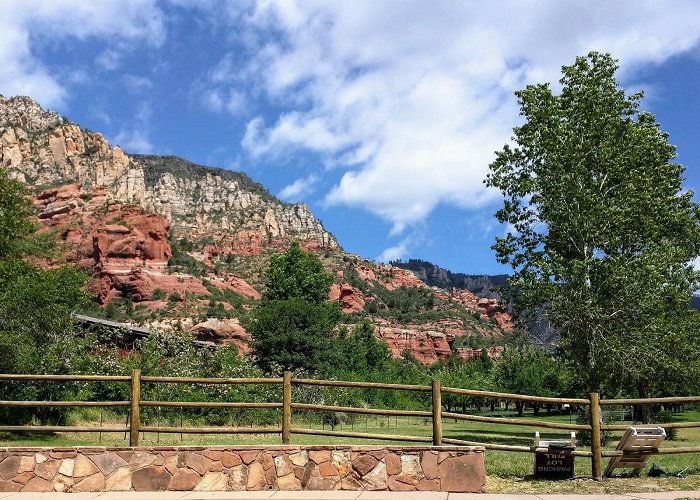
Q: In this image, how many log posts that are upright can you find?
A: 4